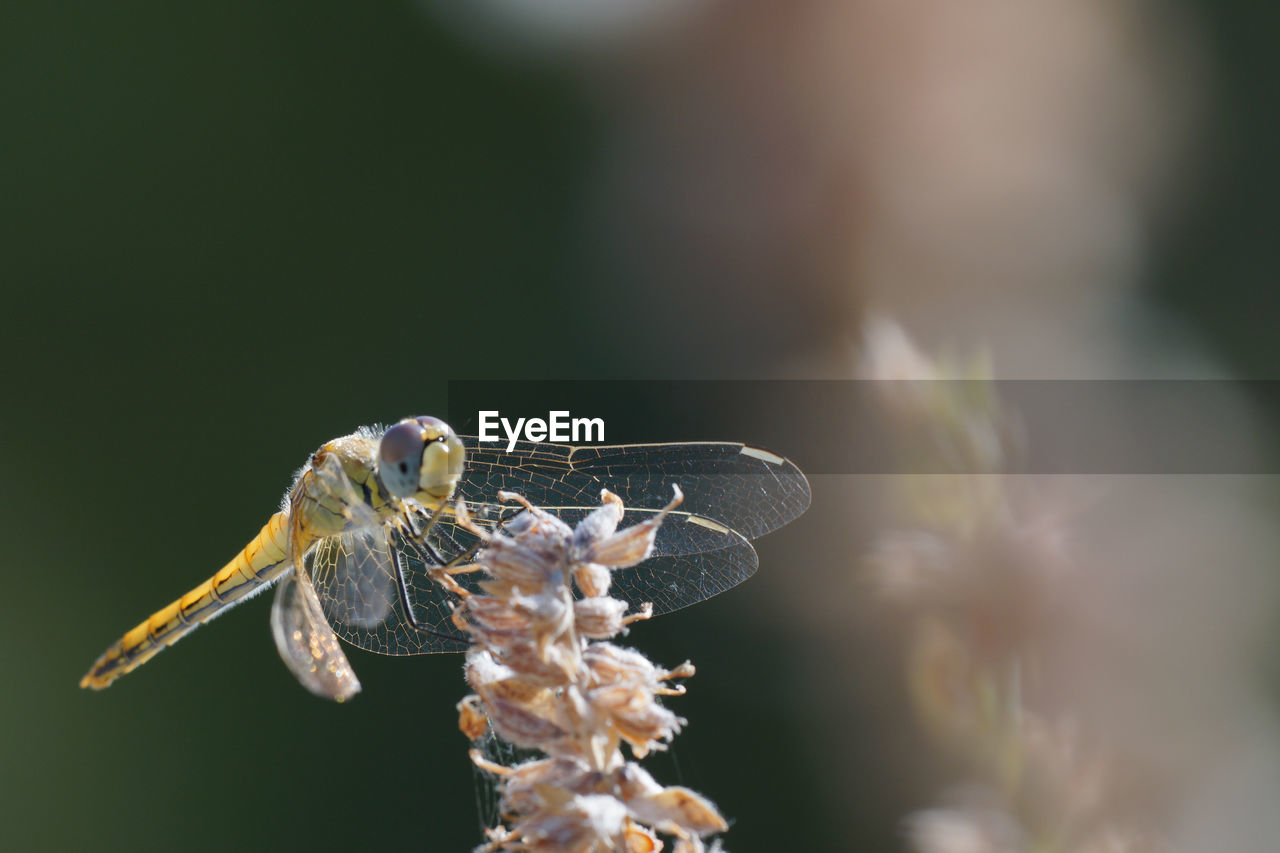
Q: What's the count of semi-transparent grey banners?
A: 1